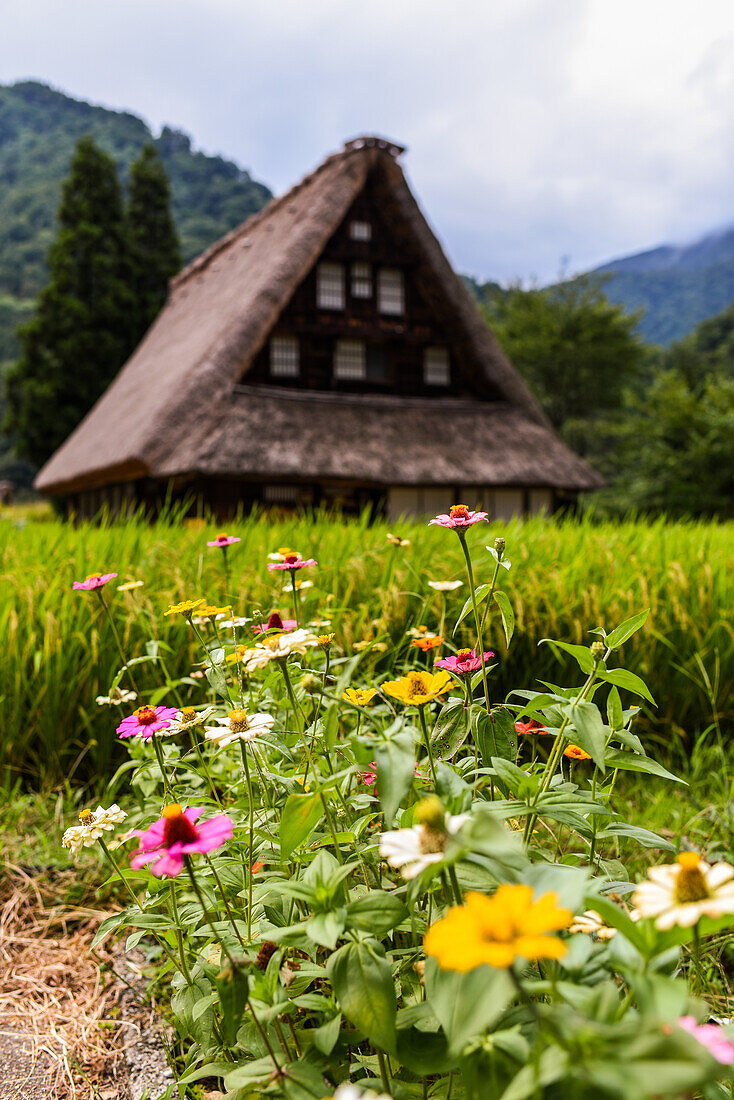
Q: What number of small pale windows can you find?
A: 7